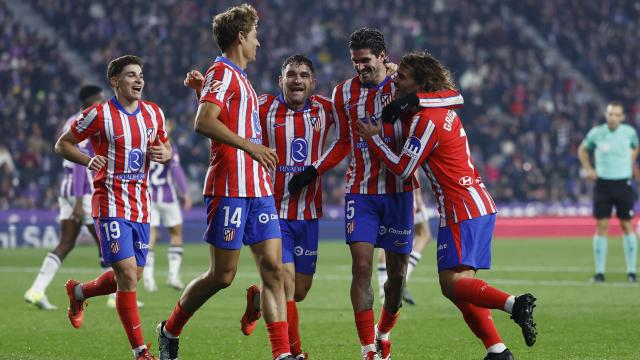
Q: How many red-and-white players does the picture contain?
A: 5